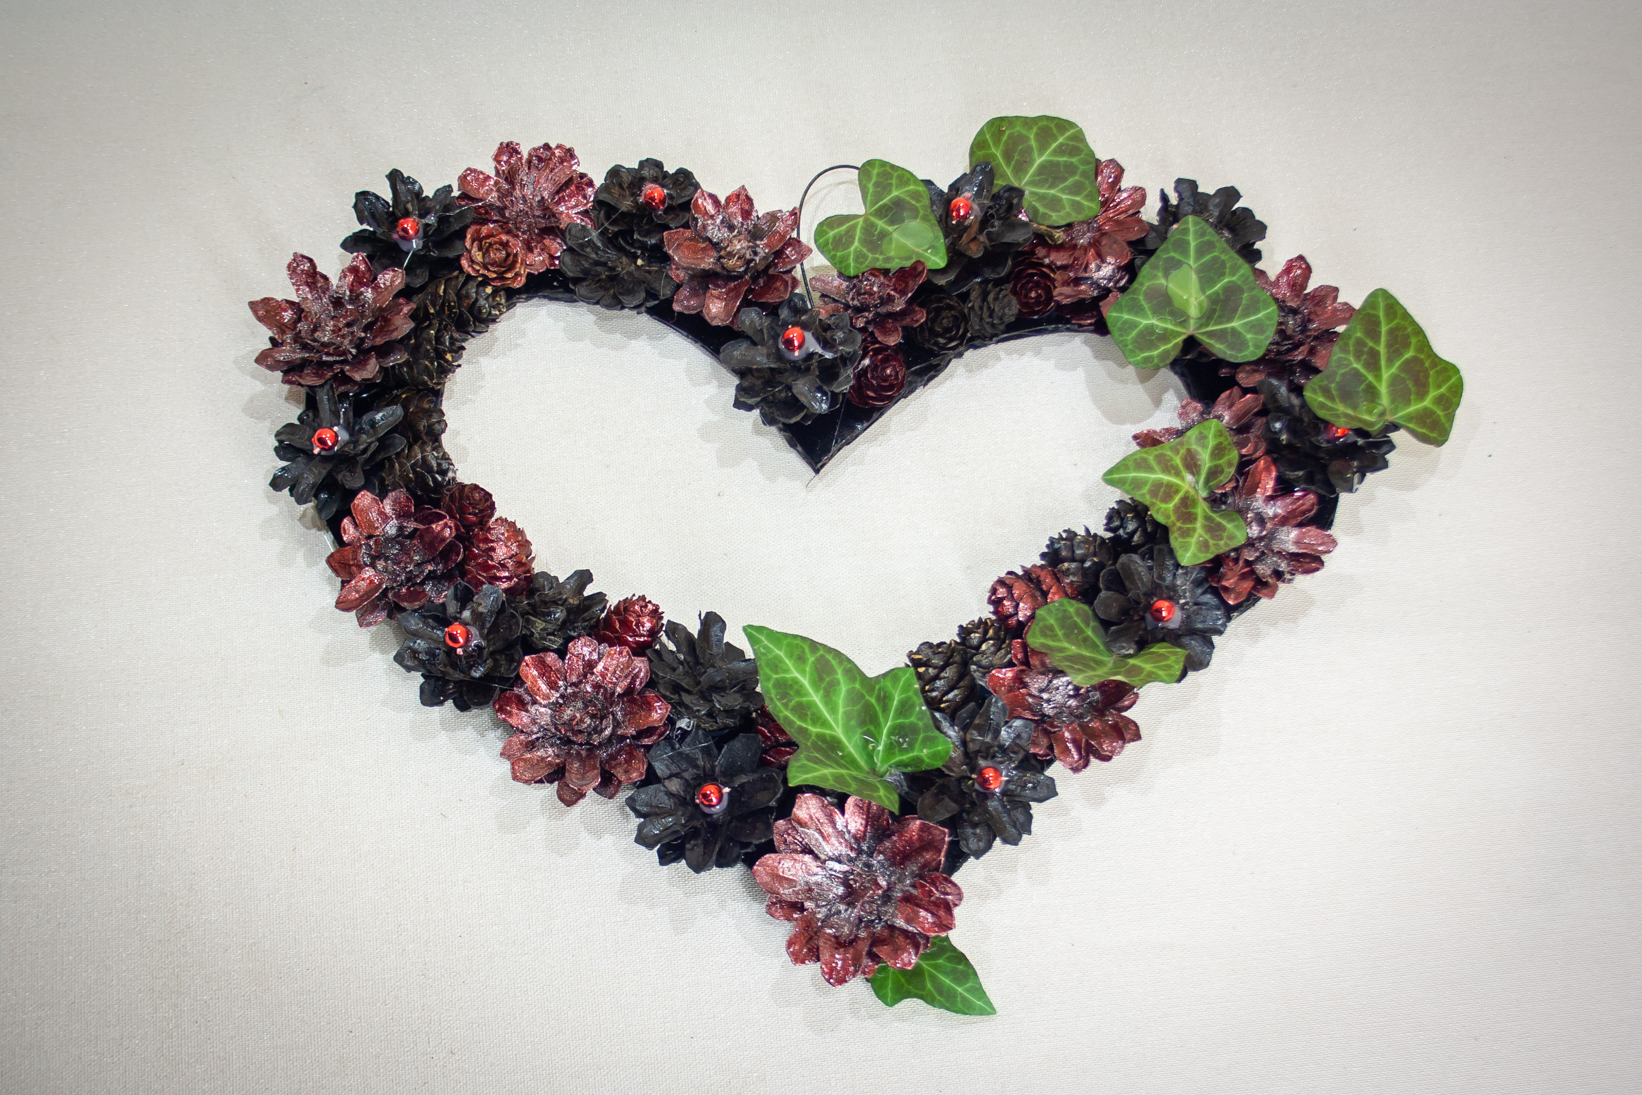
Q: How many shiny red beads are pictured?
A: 10